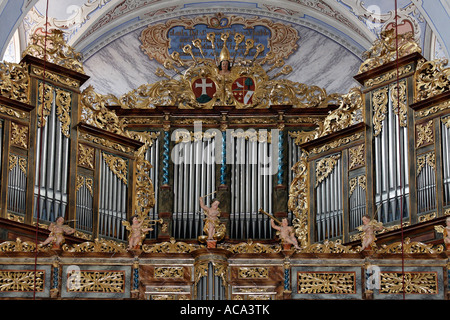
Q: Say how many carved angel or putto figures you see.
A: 6